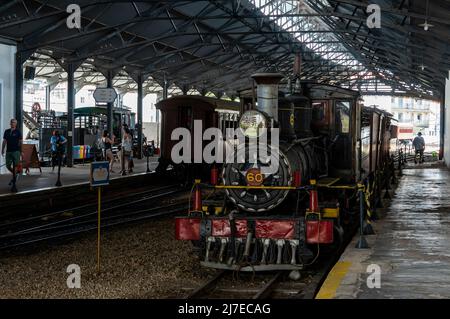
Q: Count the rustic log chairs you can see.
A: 0